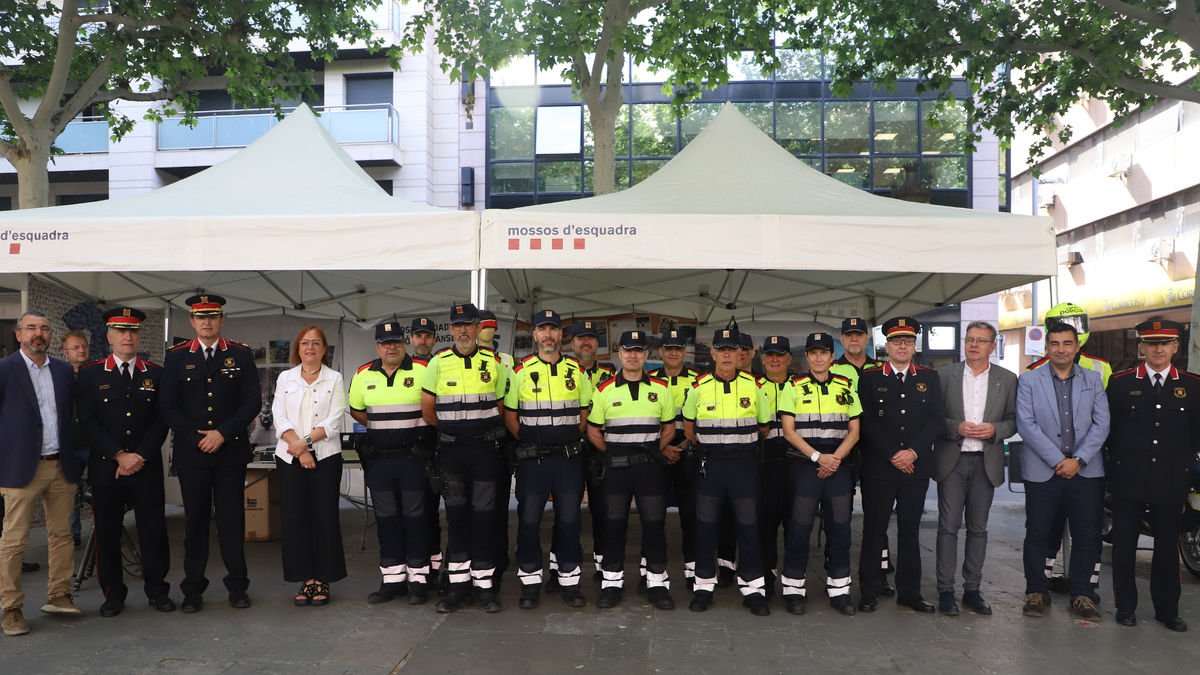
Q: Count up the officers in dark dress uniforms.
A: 4